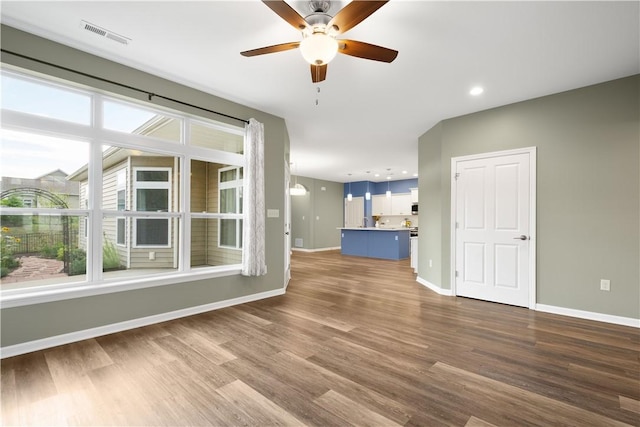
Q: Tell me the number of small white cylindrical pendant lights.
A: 3